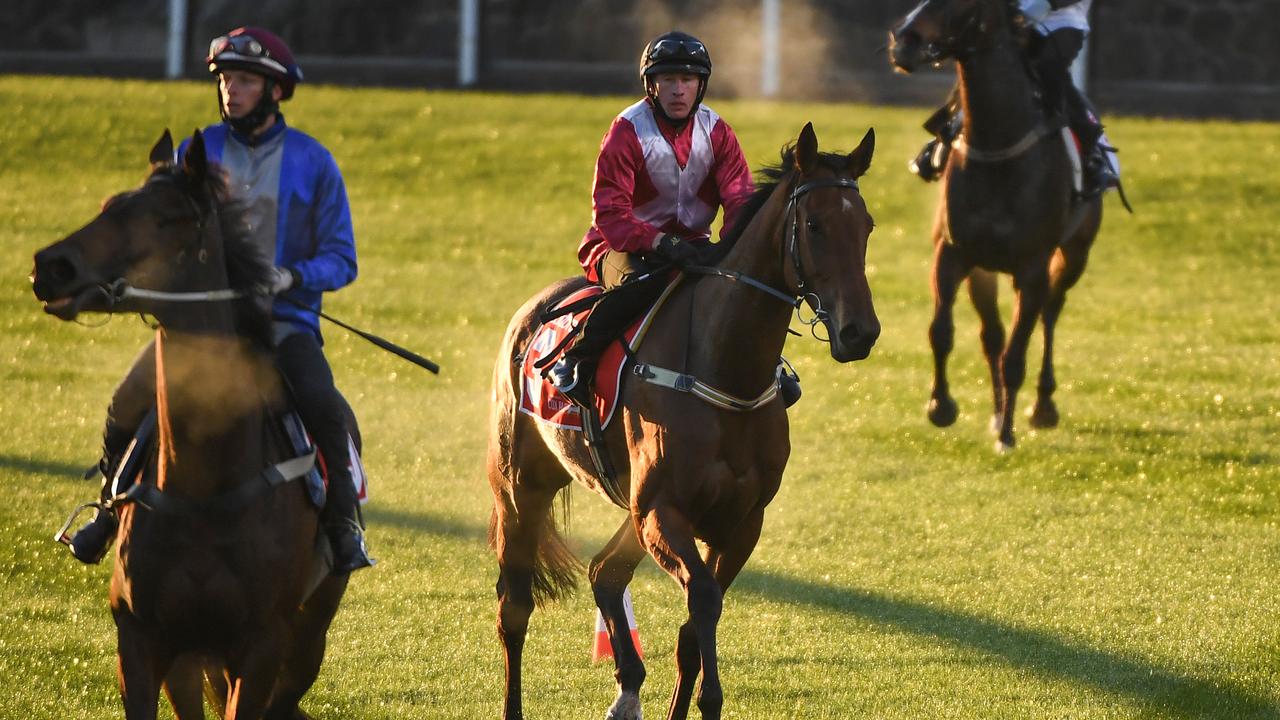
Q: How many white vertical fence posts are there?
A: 4